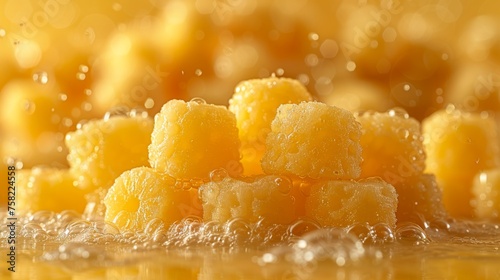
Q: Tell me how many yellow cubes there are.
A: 12